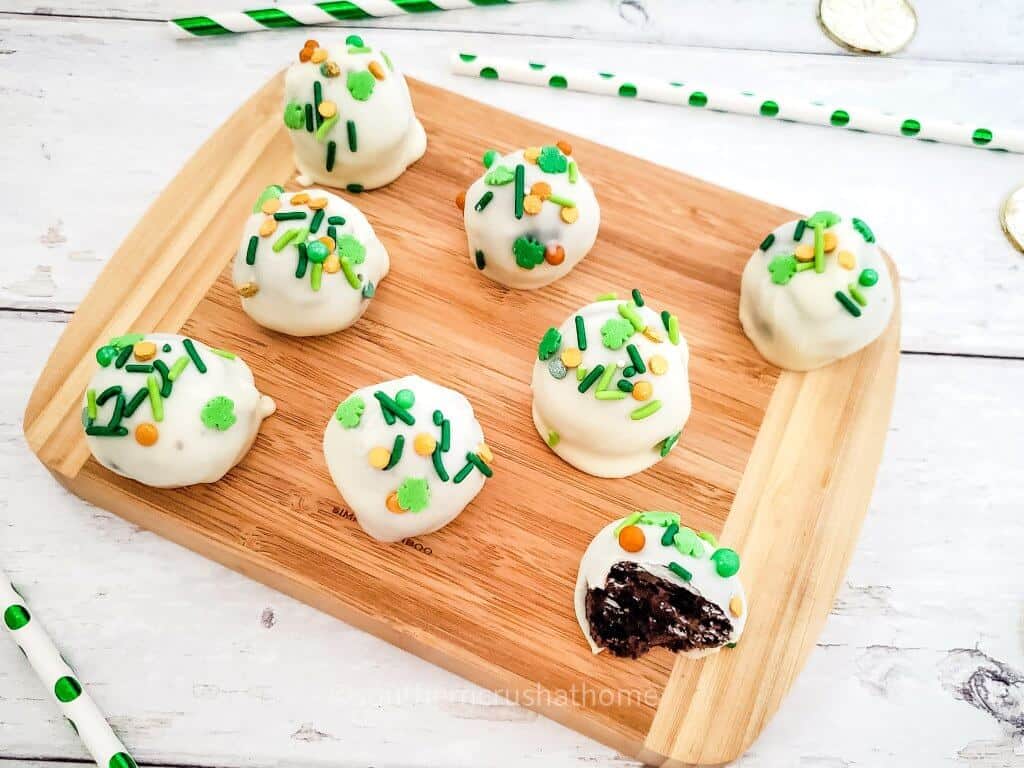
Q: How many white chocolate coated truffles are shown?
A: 8